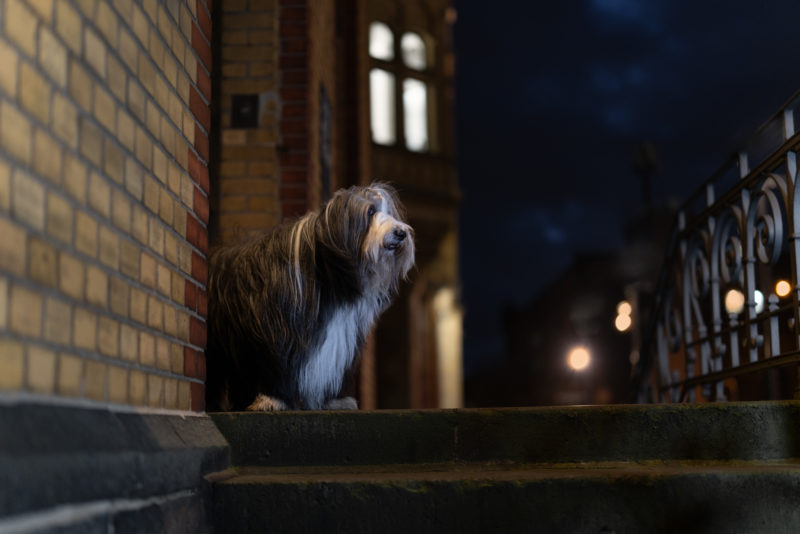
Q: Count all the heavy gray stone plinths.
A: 1